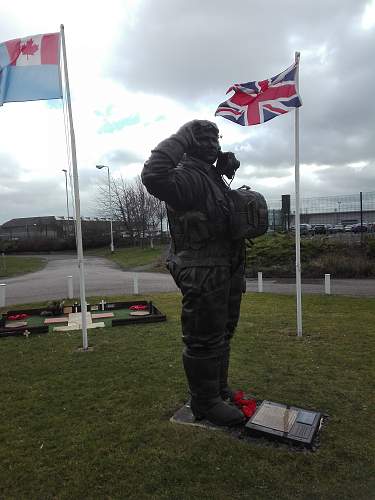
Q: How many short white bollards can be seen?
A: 5